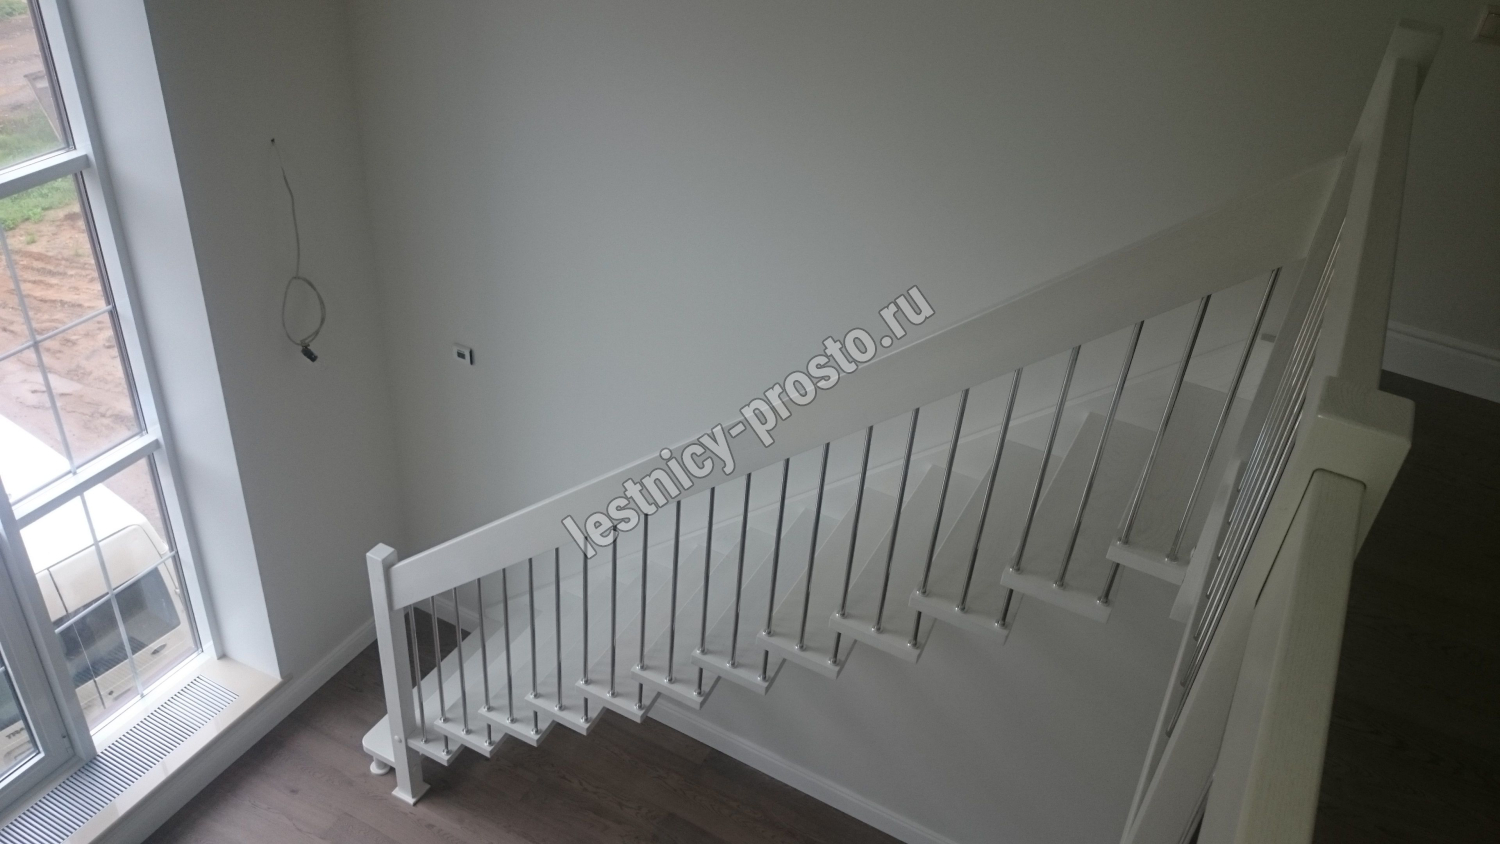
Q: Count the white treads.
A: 13